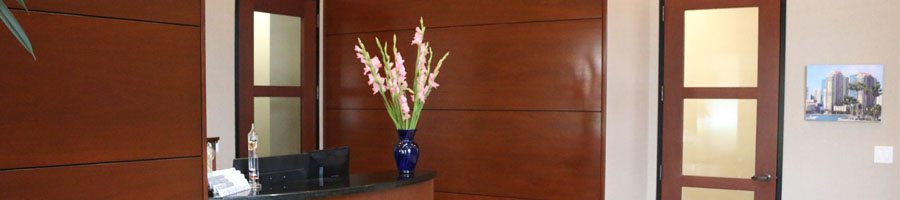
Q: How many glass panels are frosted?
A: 5